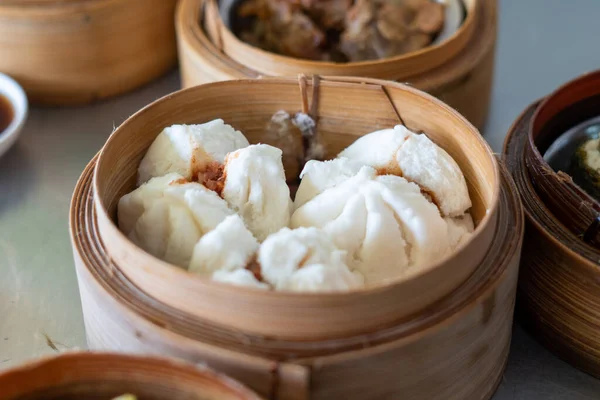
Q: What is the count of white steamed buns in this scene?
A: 3